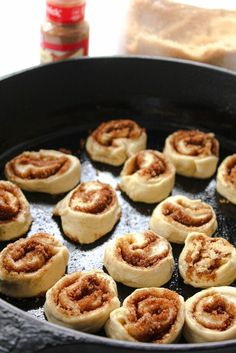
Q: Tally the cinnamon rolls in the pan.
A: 14